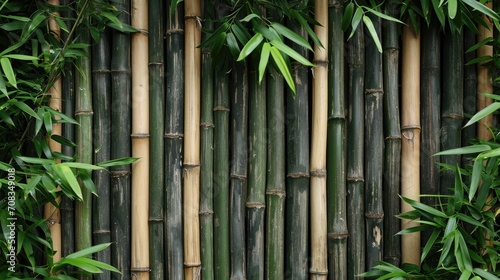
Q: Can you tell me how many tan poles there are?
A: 6